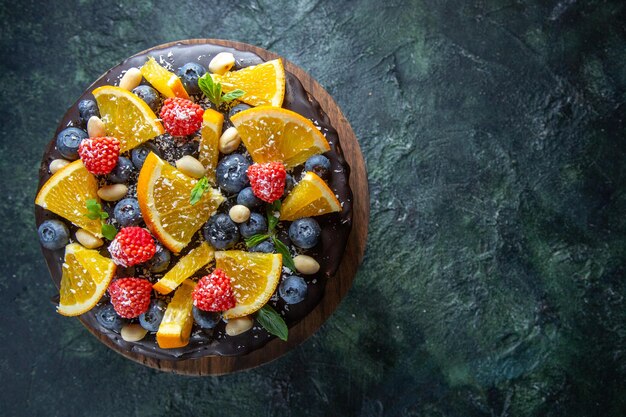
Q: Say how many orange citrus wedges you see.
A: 12